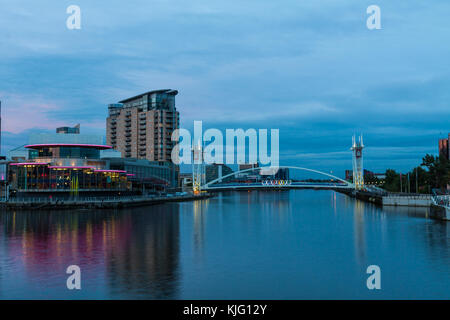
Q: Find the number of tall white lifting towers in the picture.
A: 2